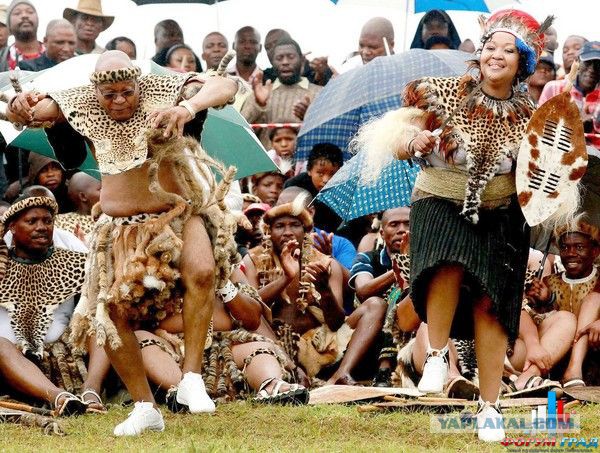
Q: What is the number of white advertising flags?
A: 0